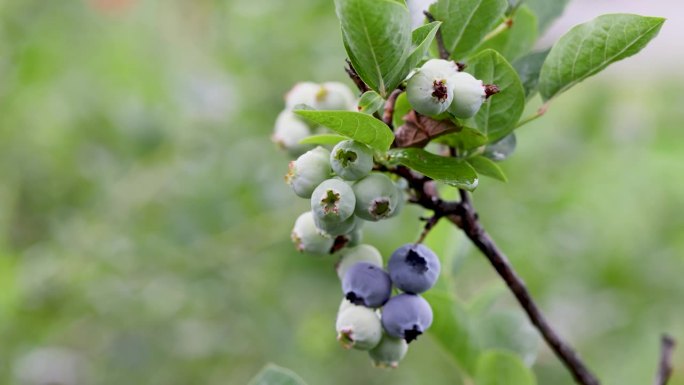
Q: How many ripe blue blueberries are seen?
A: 3